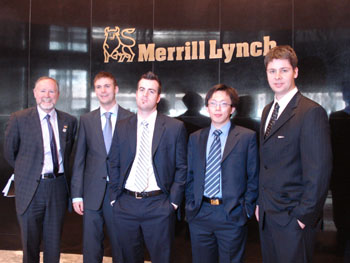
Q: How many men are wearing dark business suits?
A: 5